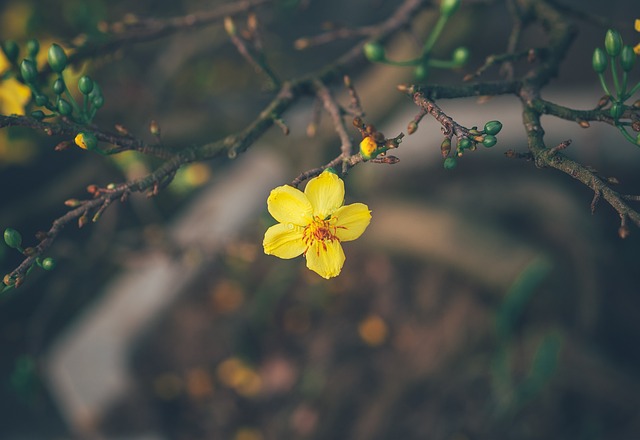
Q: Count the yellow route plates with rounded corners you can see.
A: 0